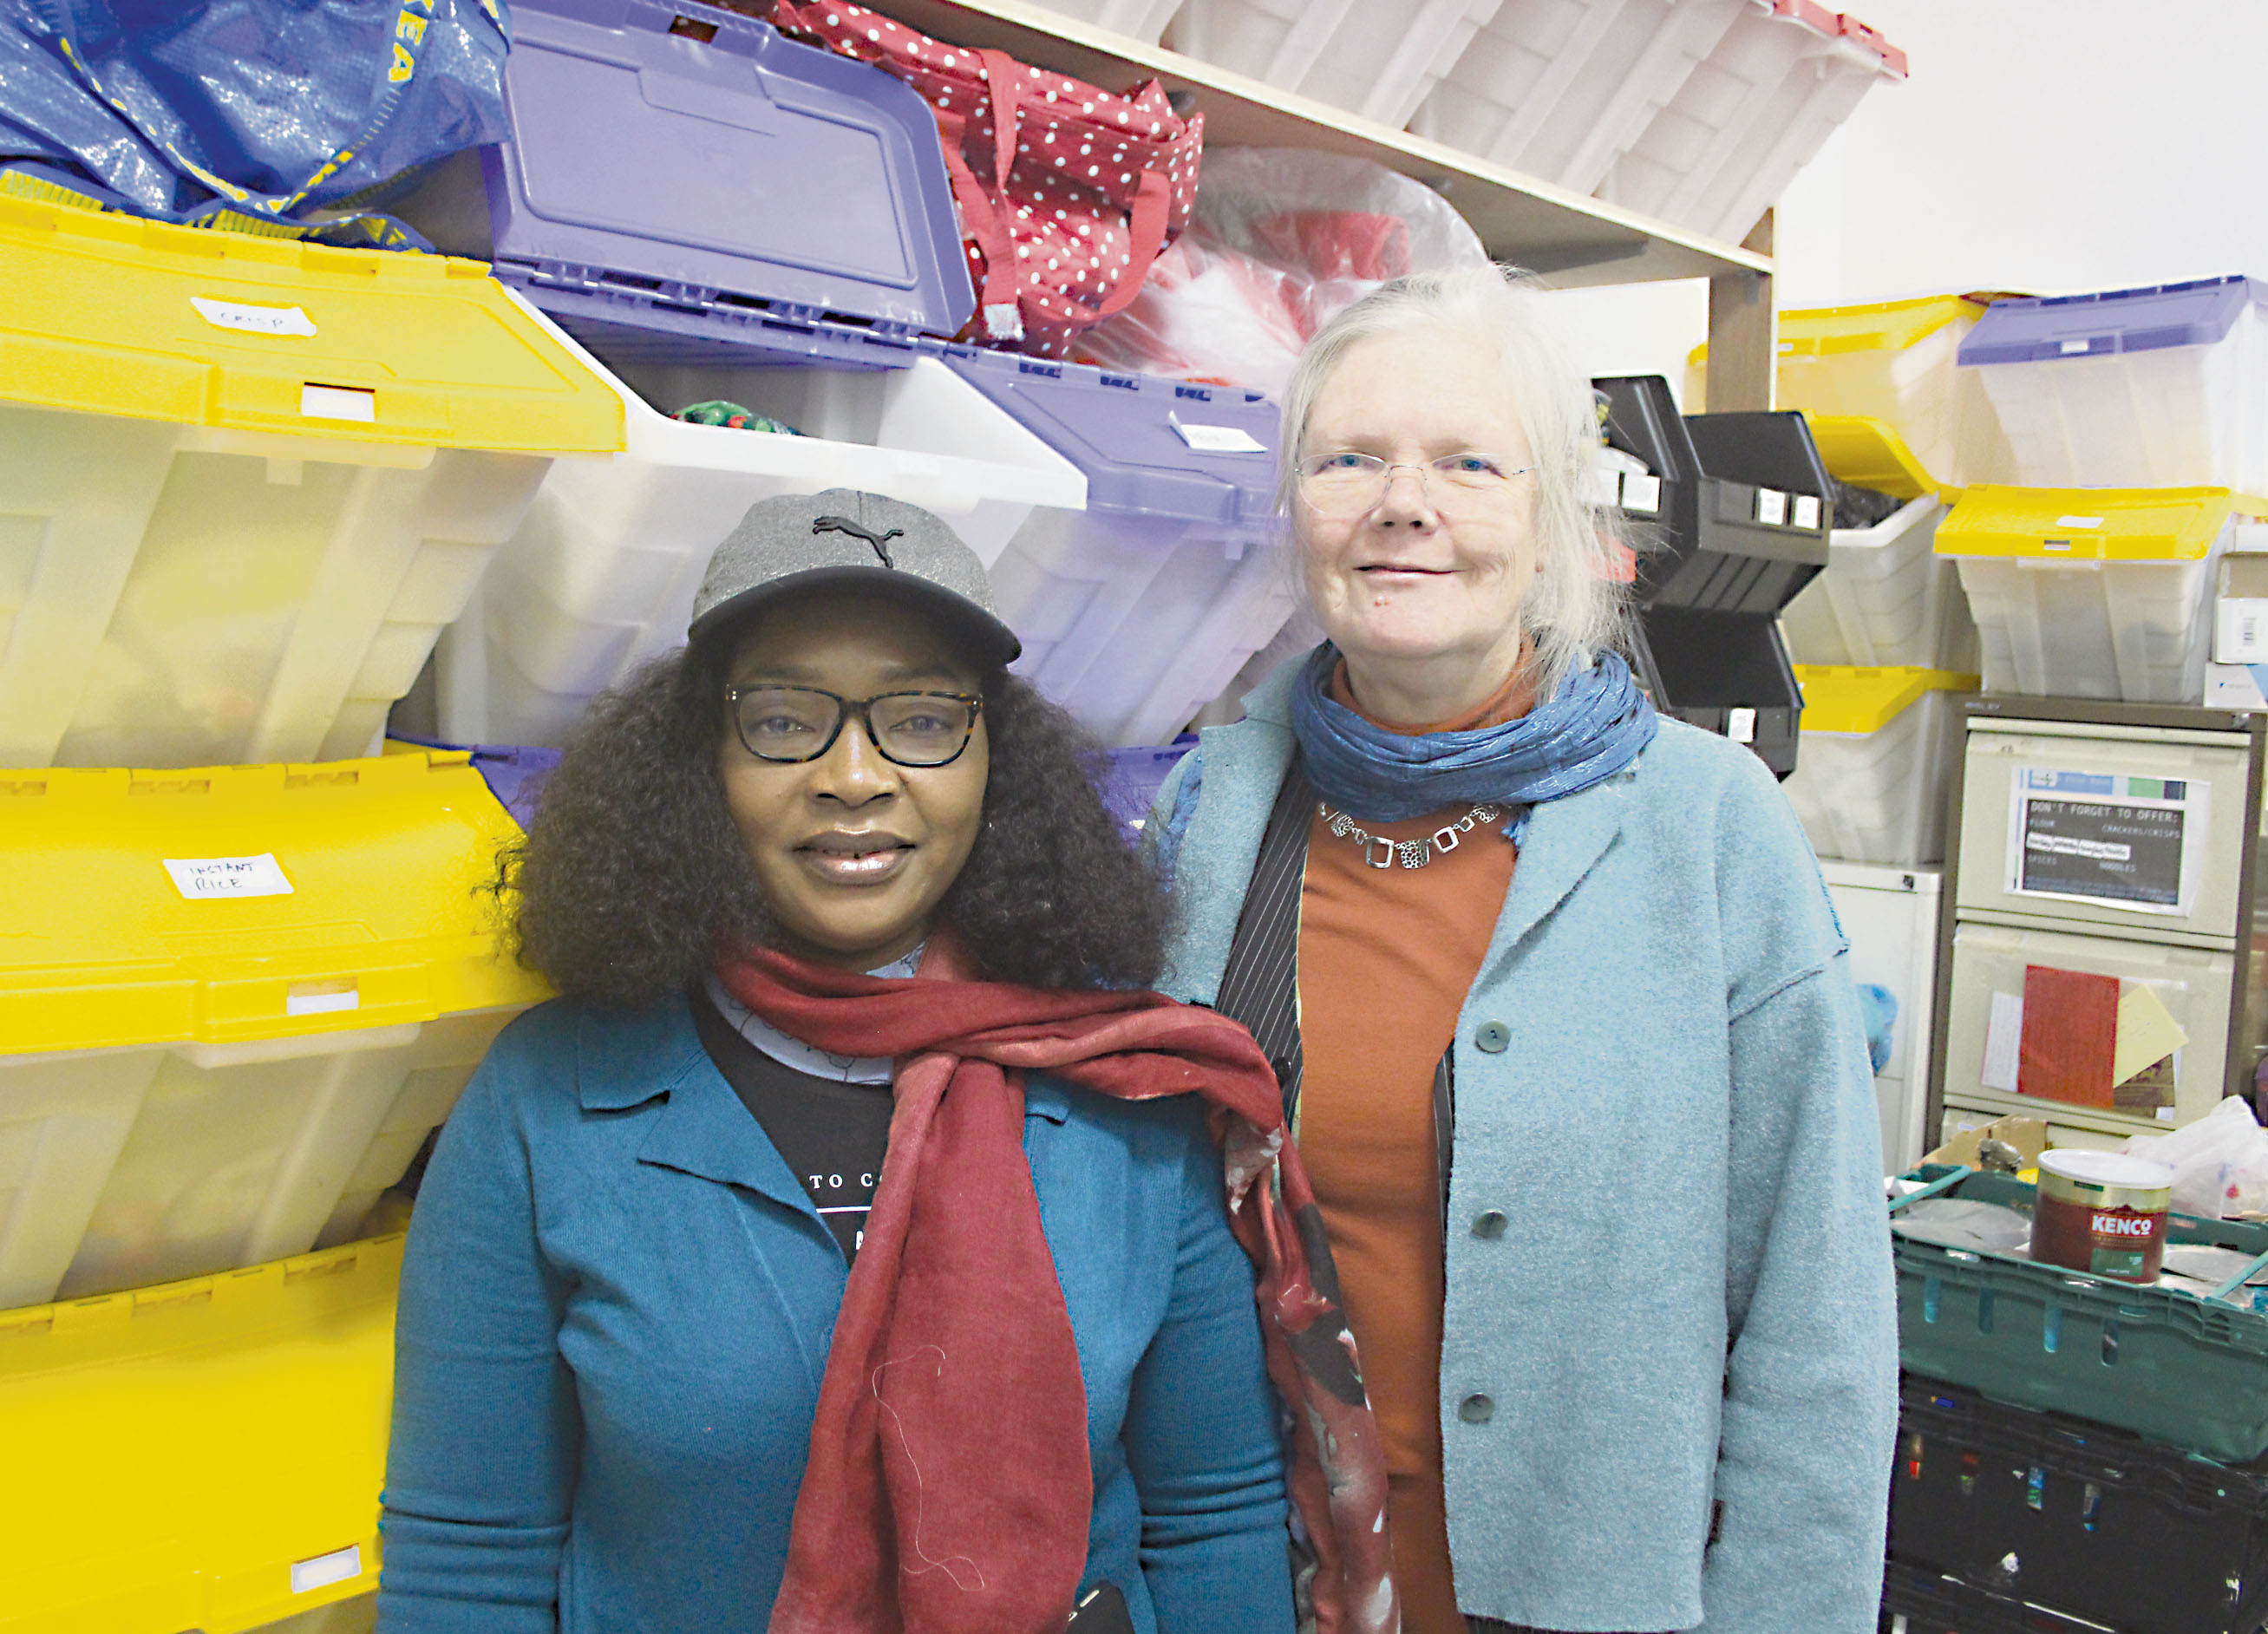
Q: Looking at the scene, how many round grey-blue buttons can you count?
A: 3